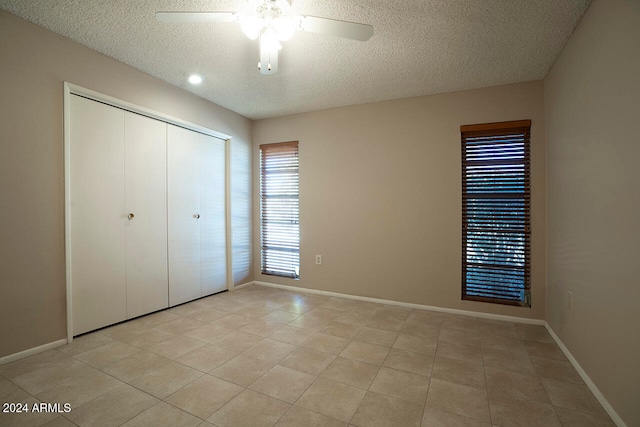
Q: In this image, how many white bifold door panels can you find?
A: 4